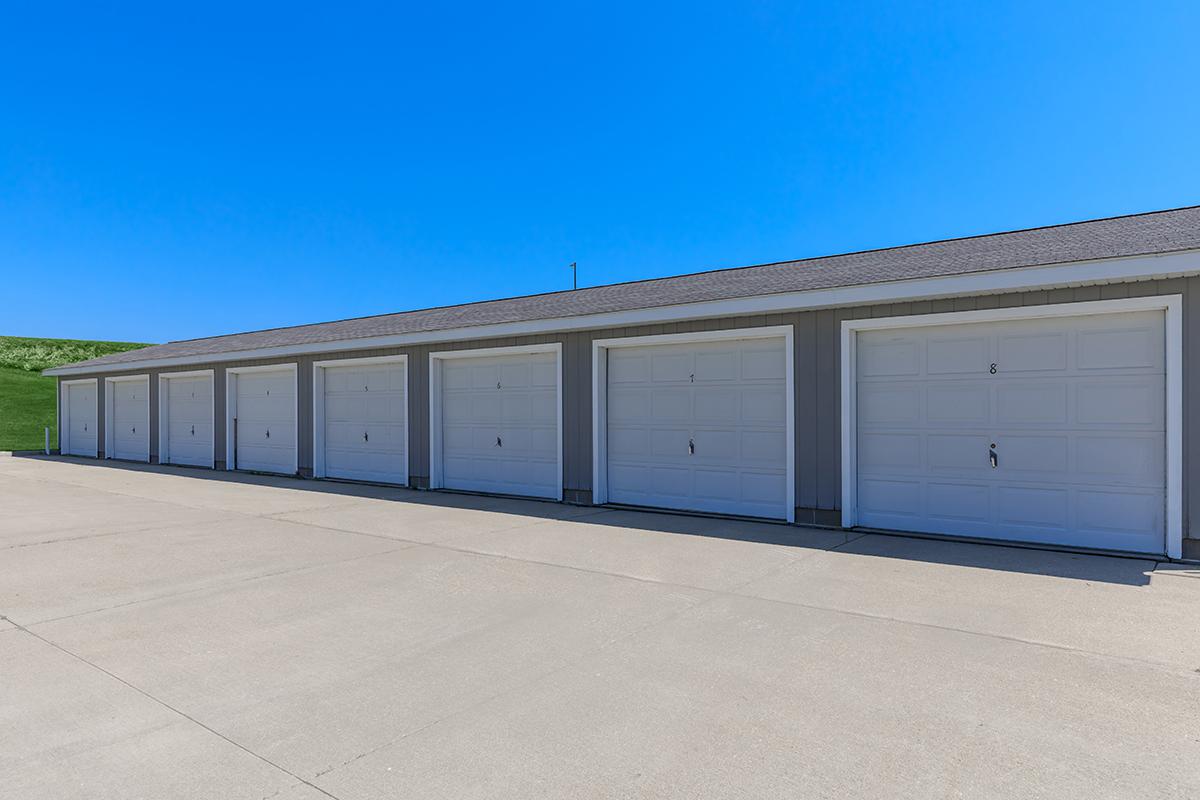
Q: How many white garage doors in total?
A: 8